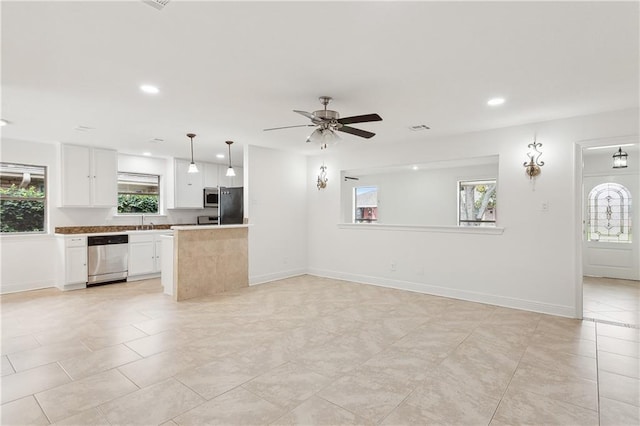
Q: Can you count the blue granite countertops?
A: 0